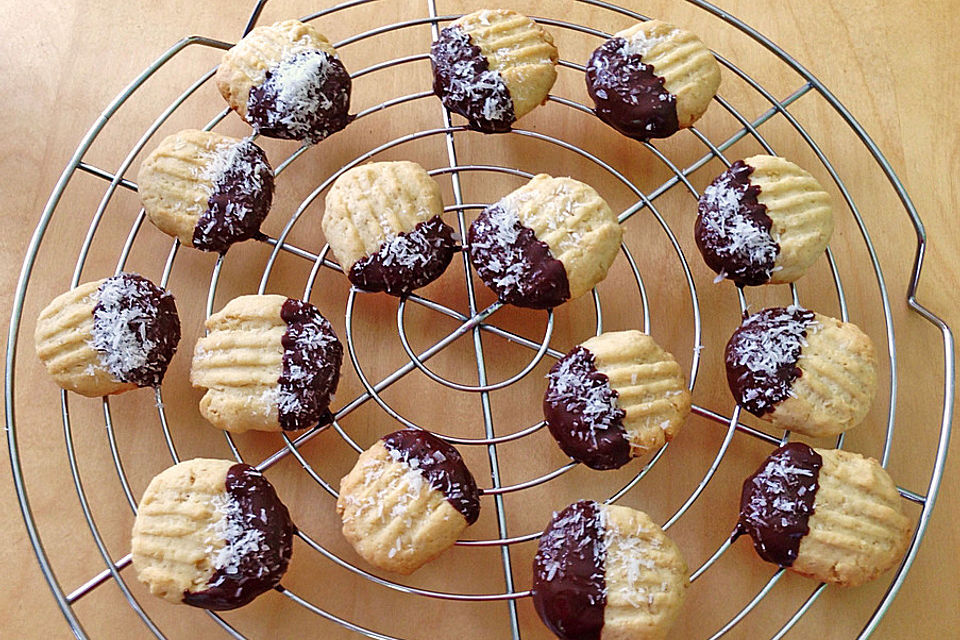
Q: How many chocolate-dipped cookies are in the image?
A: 15